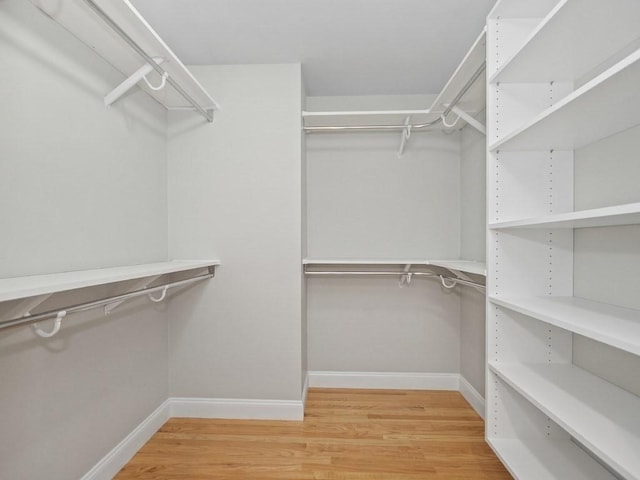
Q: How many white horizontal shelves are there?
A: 11